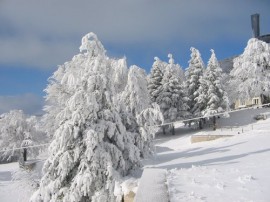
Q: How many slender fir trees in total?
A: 4